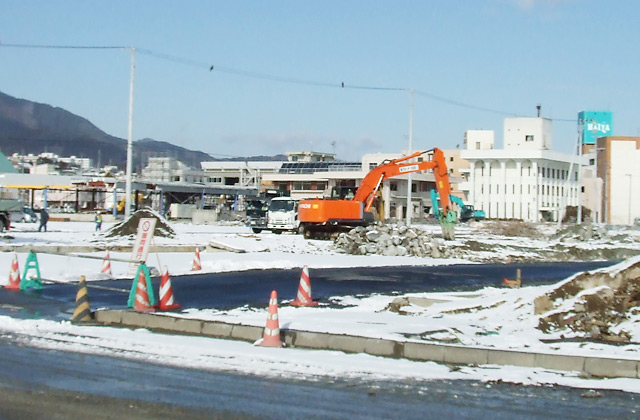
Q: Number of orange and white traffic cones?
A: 7